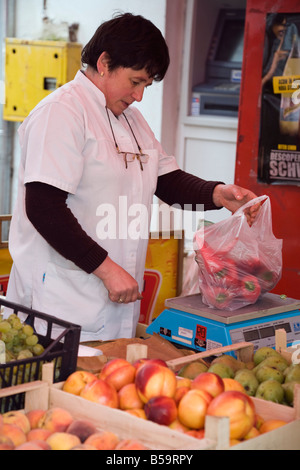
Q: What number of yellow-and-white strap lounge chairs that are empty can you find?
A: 0